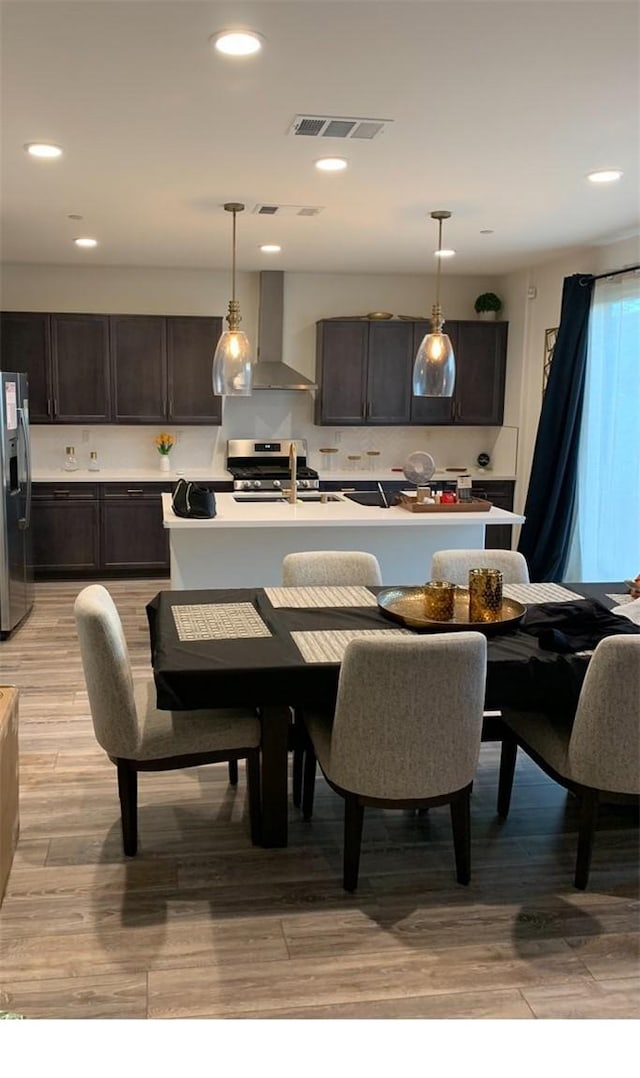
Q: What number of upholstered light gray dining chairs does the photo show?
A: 5